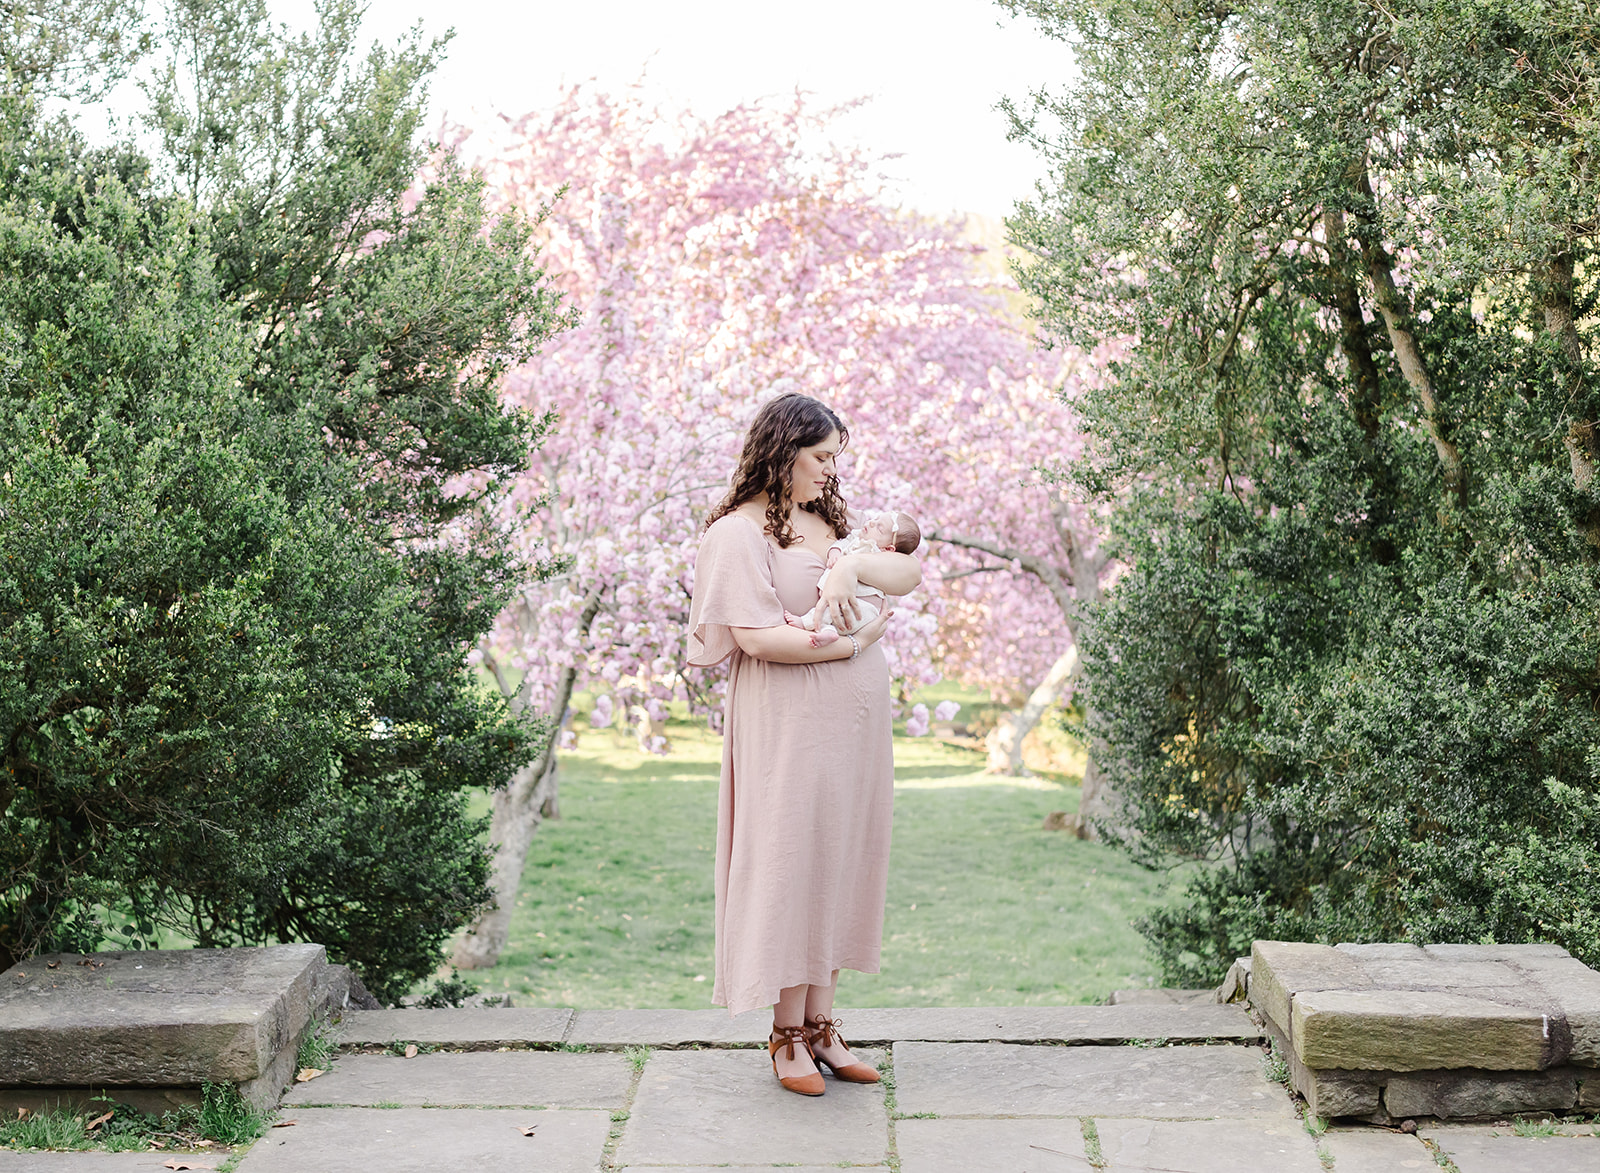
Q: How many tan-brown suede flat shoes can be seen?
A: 2